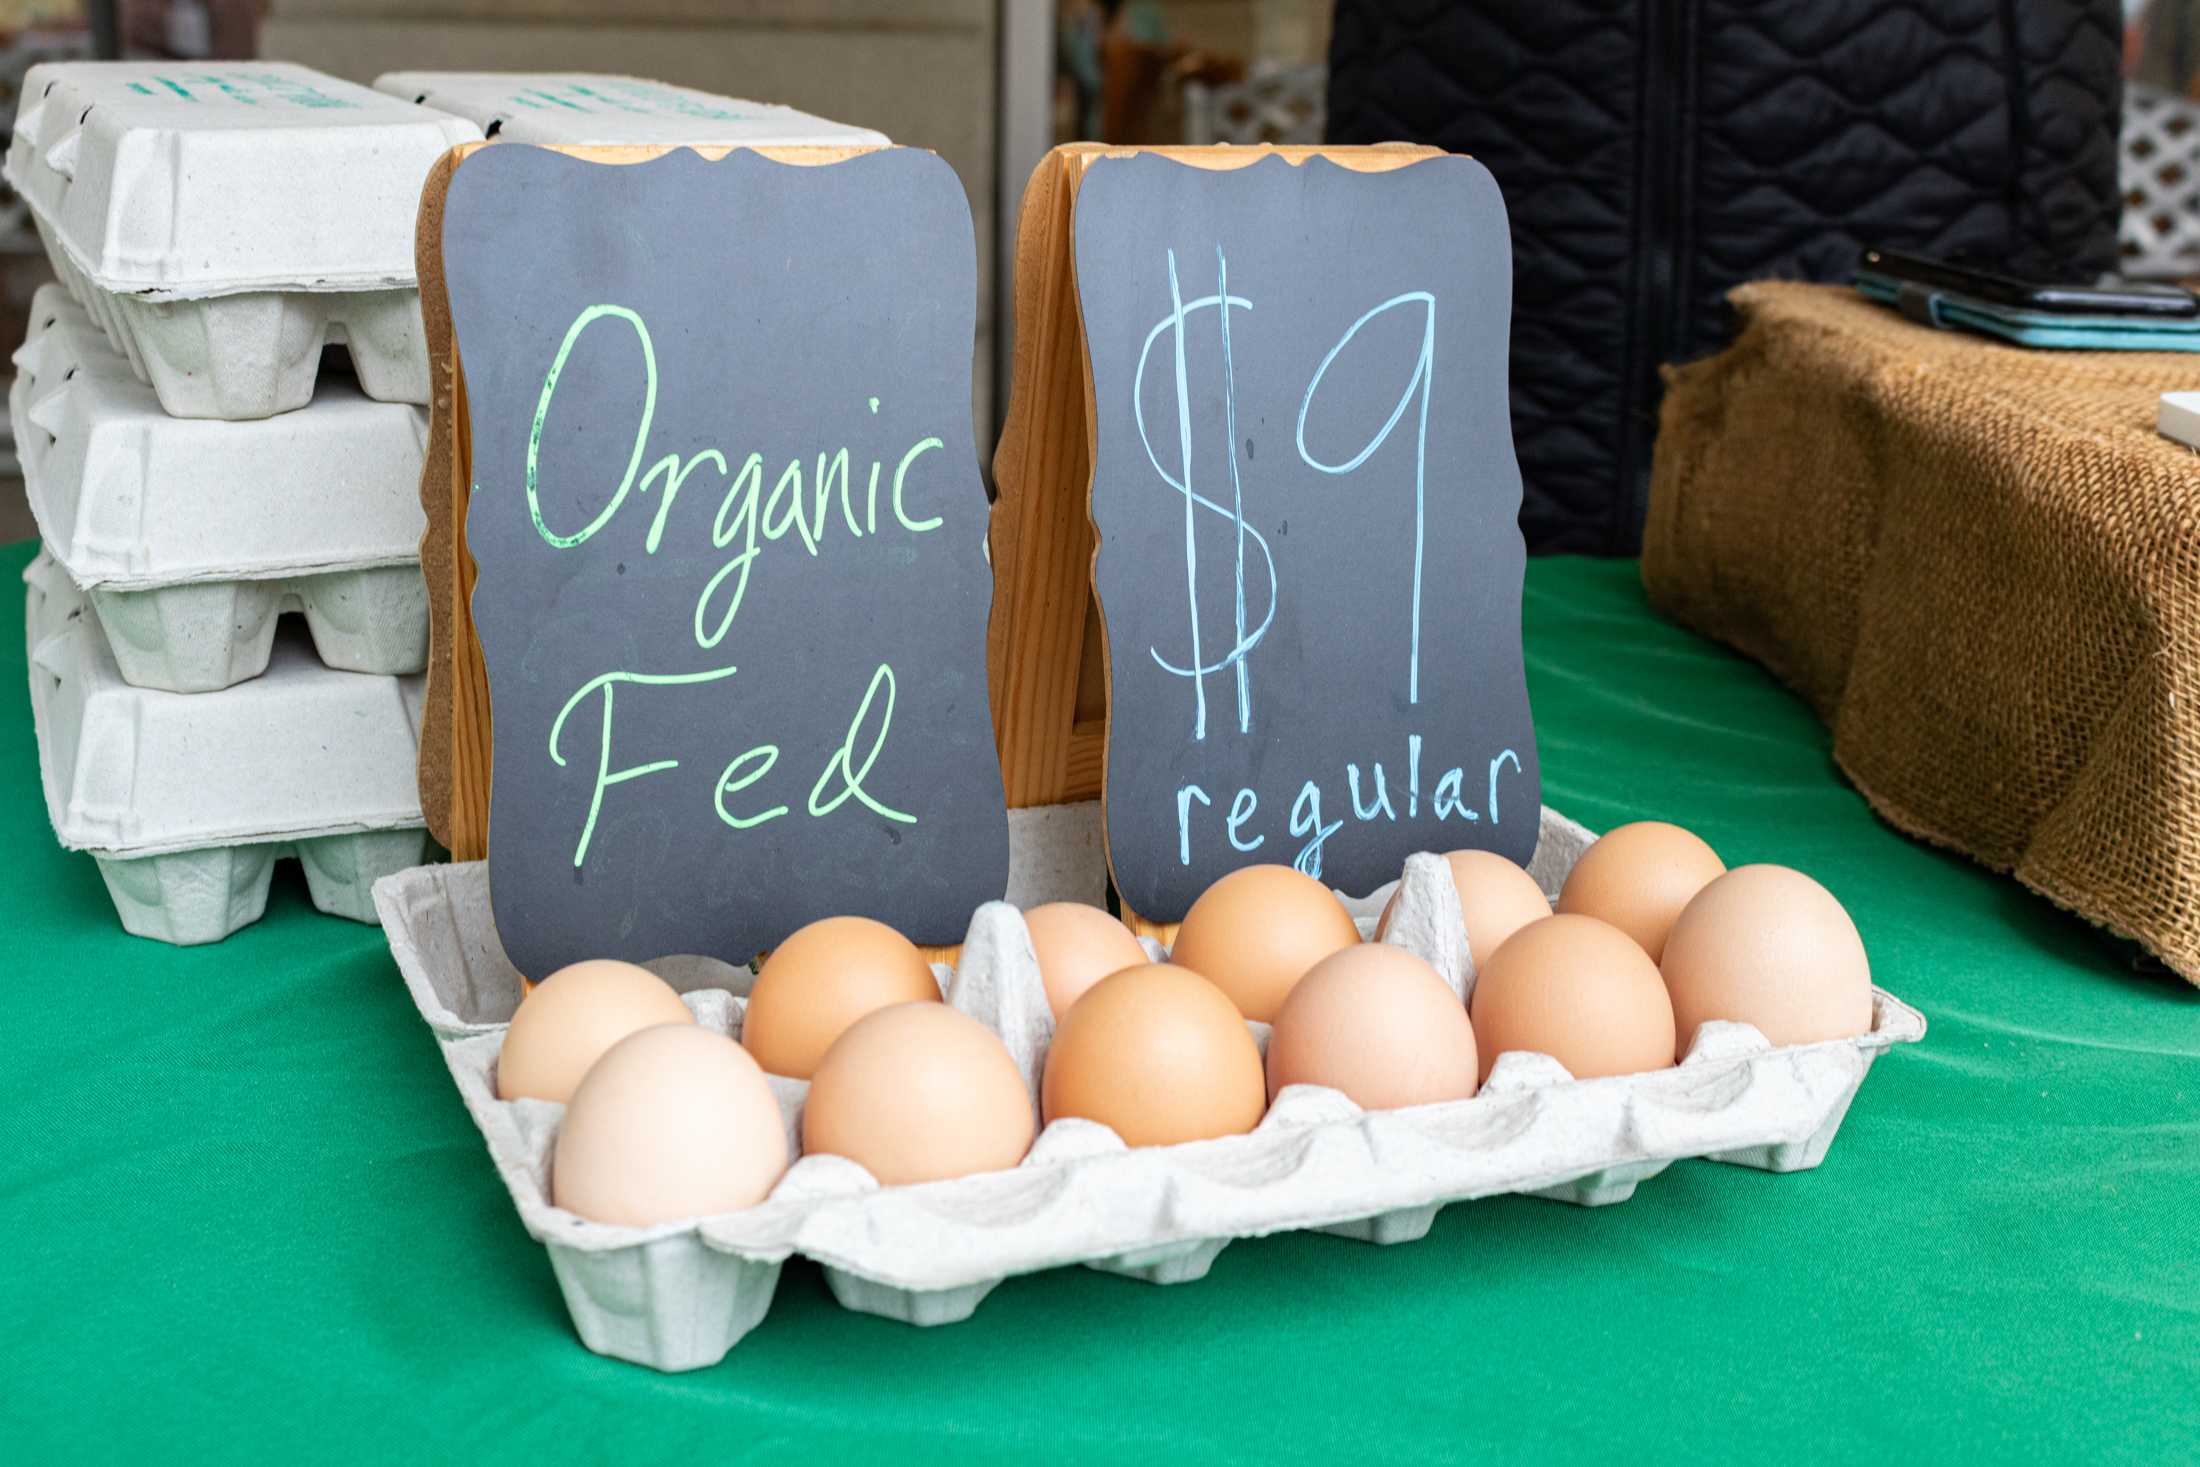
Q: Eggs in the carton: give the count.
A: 12